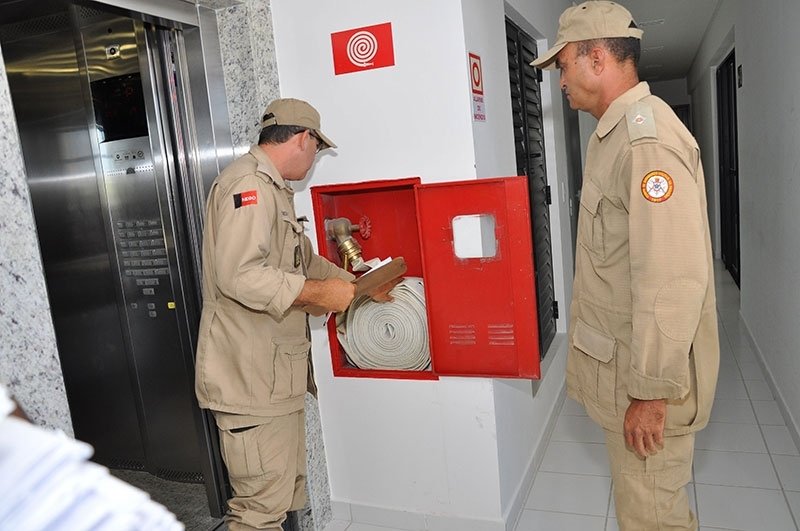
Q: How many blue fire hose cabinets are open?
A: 0